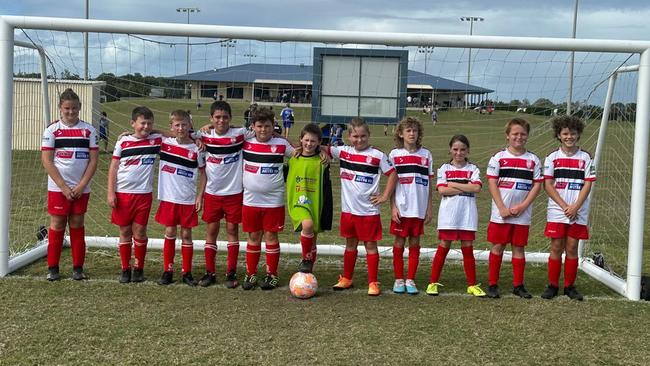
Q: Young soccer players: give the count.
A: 11